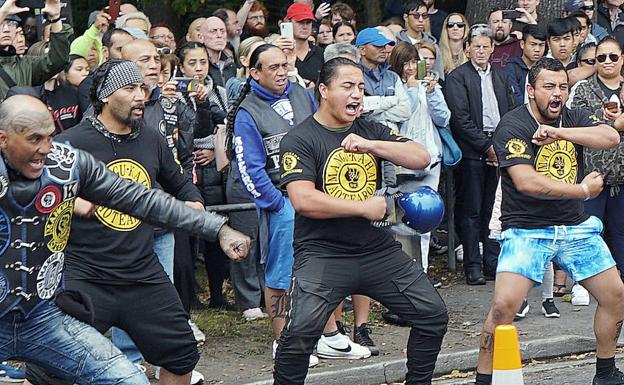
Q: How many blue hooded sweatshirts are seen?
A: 1